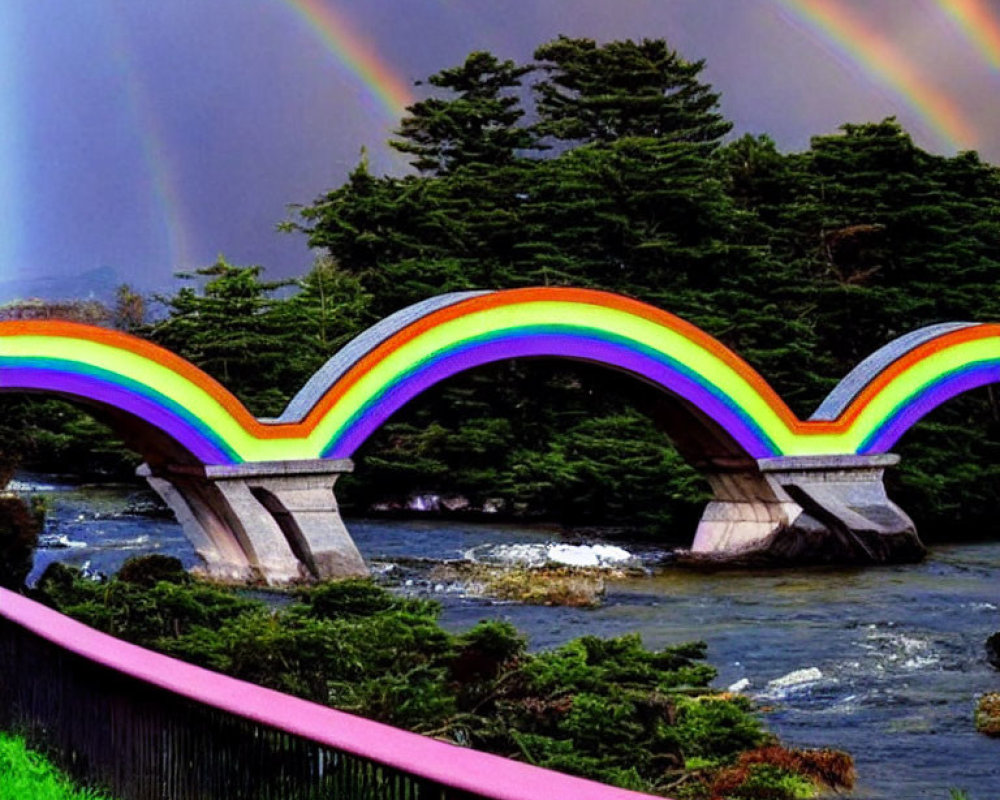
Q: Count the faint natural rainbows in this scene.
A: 4